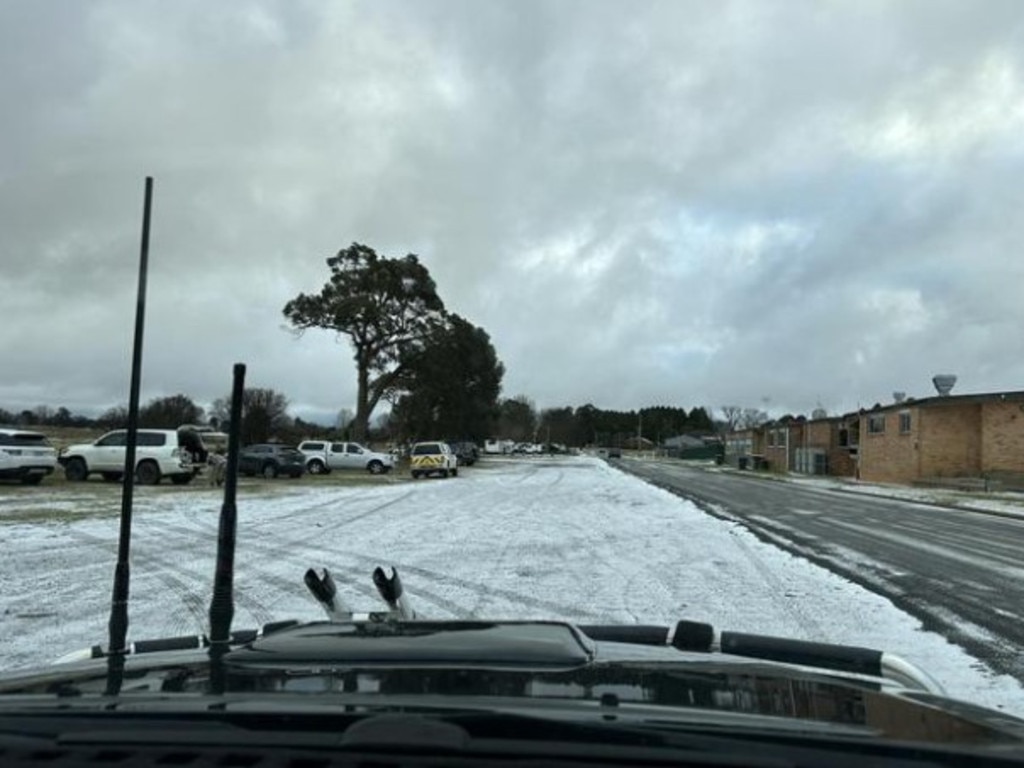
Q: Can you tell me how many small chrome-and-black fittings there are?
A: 2